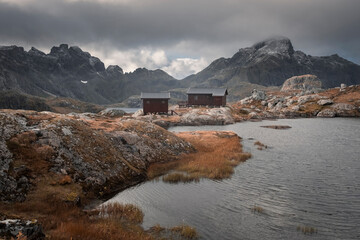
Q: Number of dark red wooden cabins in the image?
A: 2